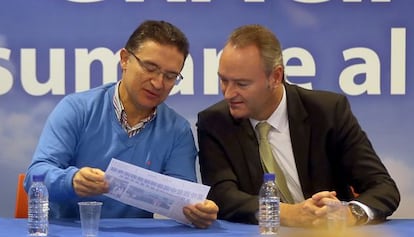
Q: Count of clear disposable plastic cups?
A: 2